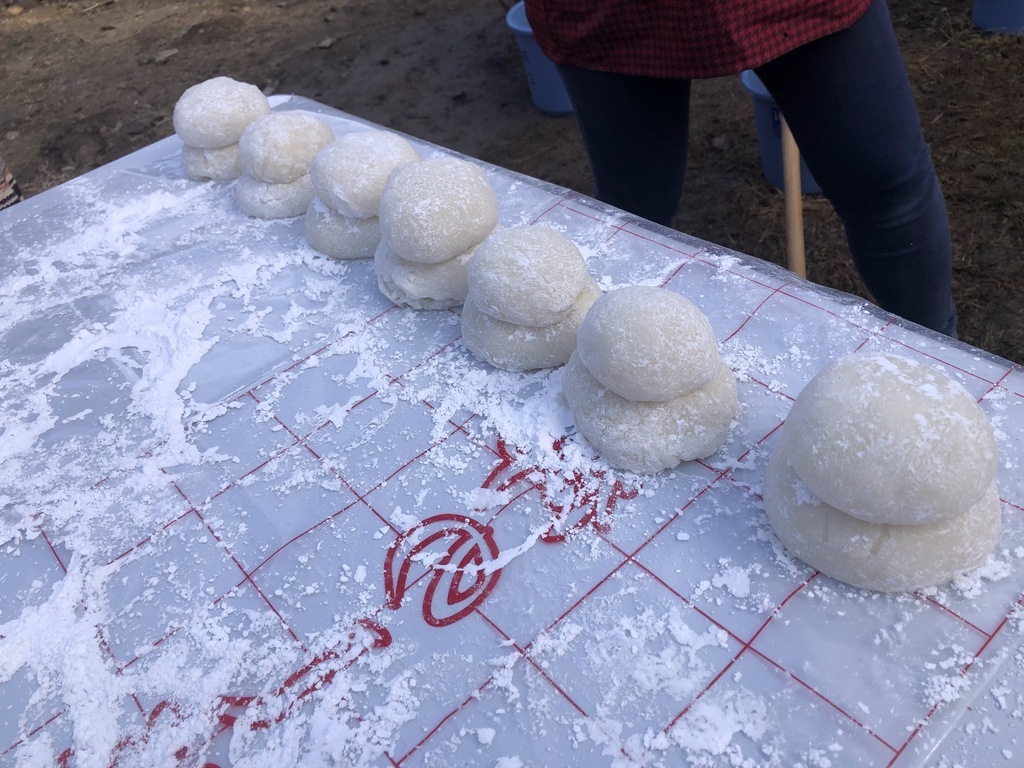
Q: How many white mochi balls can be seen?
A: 14